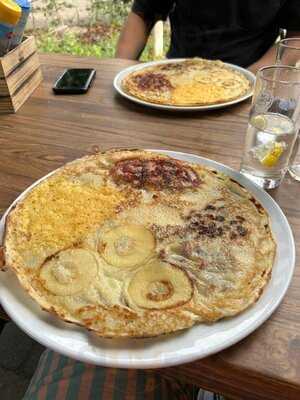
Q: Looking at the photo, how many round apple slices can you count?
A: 3